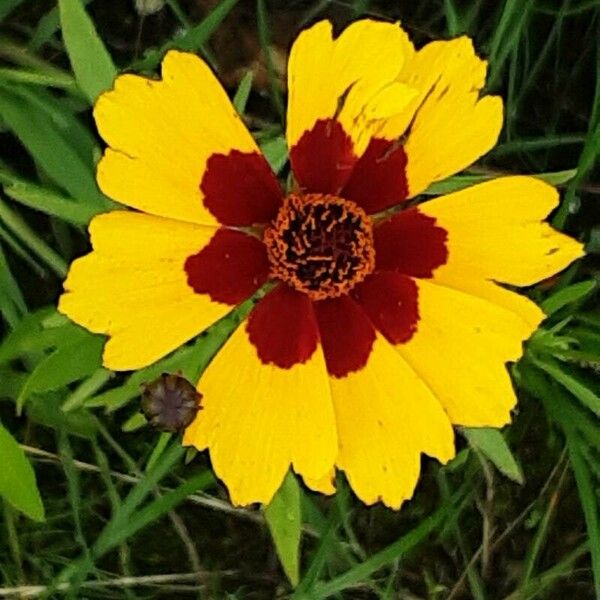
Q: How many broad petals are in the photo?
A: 8